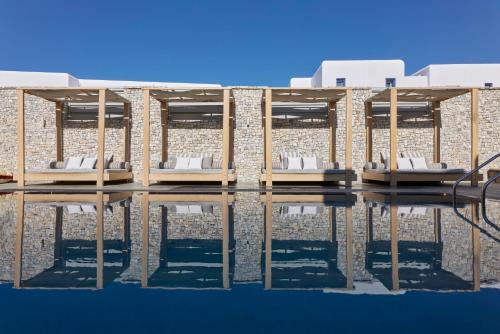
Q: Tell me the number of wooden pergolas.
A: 4